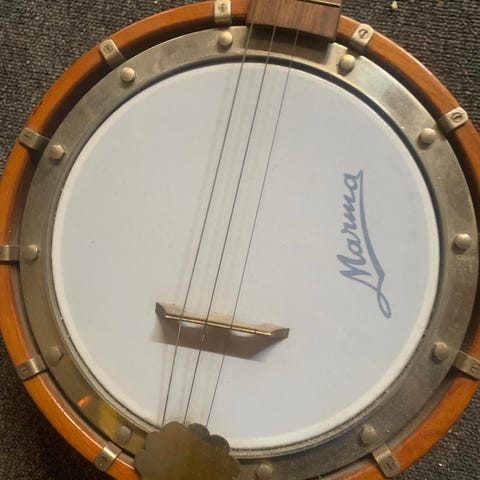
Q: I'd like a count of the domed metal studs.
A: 12